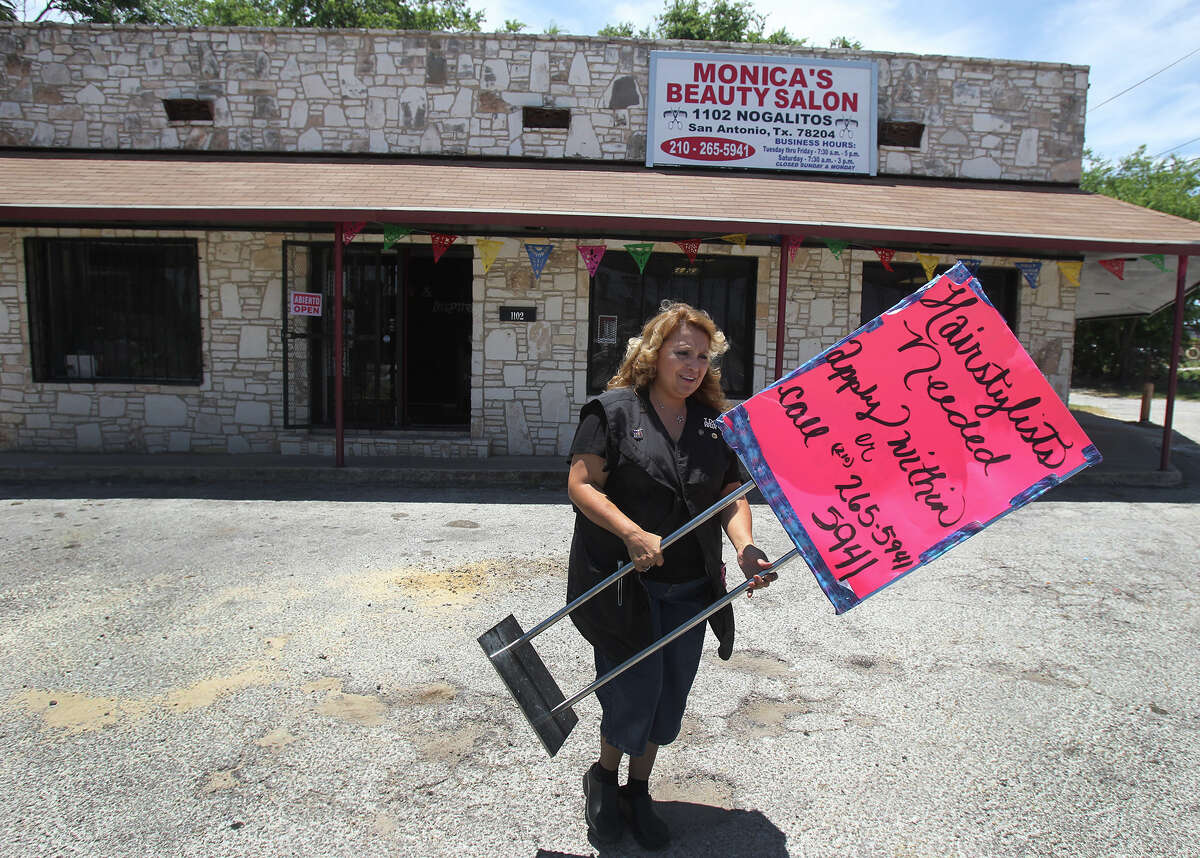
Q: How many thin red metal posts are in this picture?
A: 3